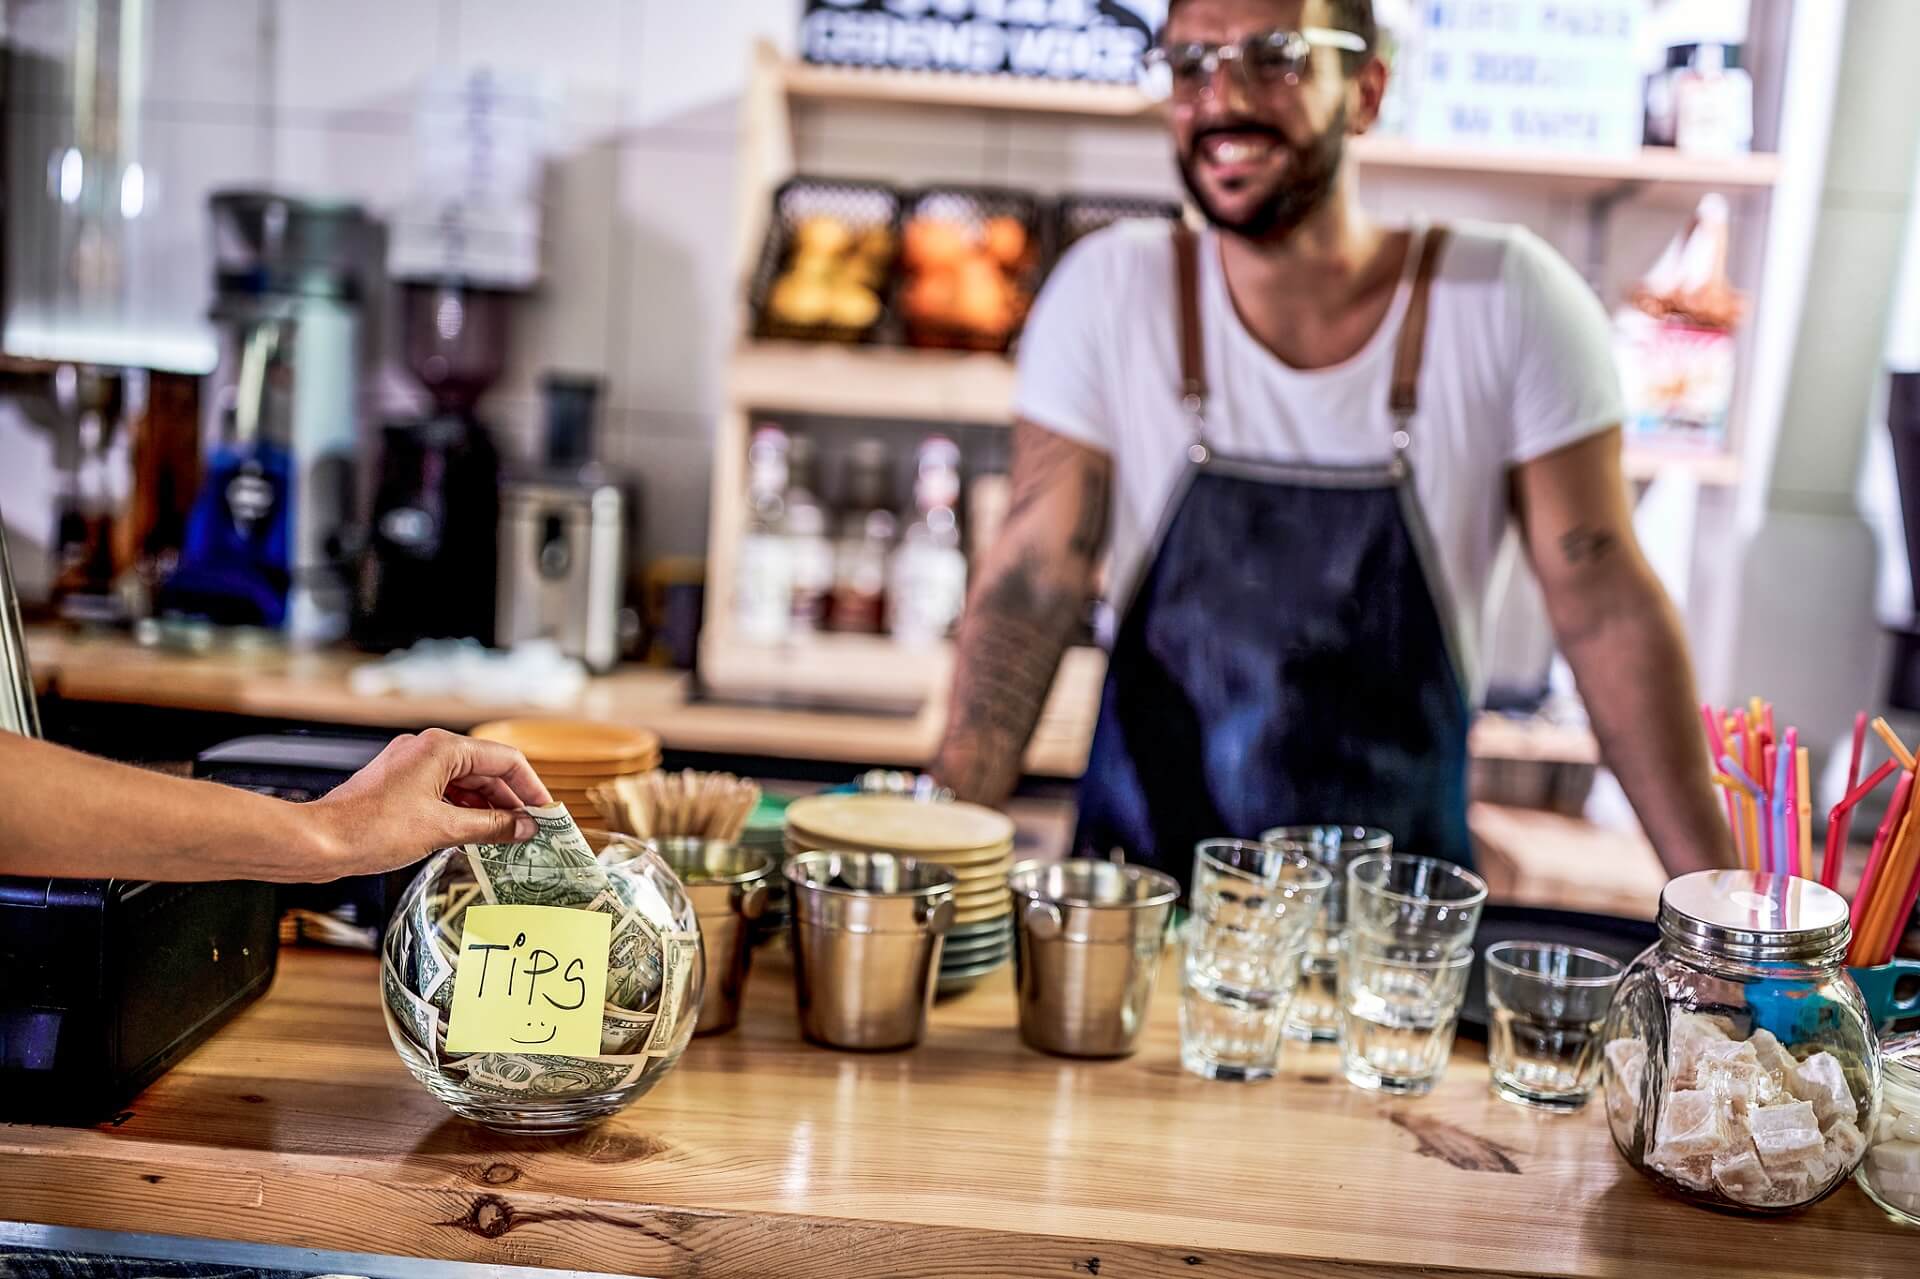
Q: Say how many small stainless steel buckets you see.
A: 3